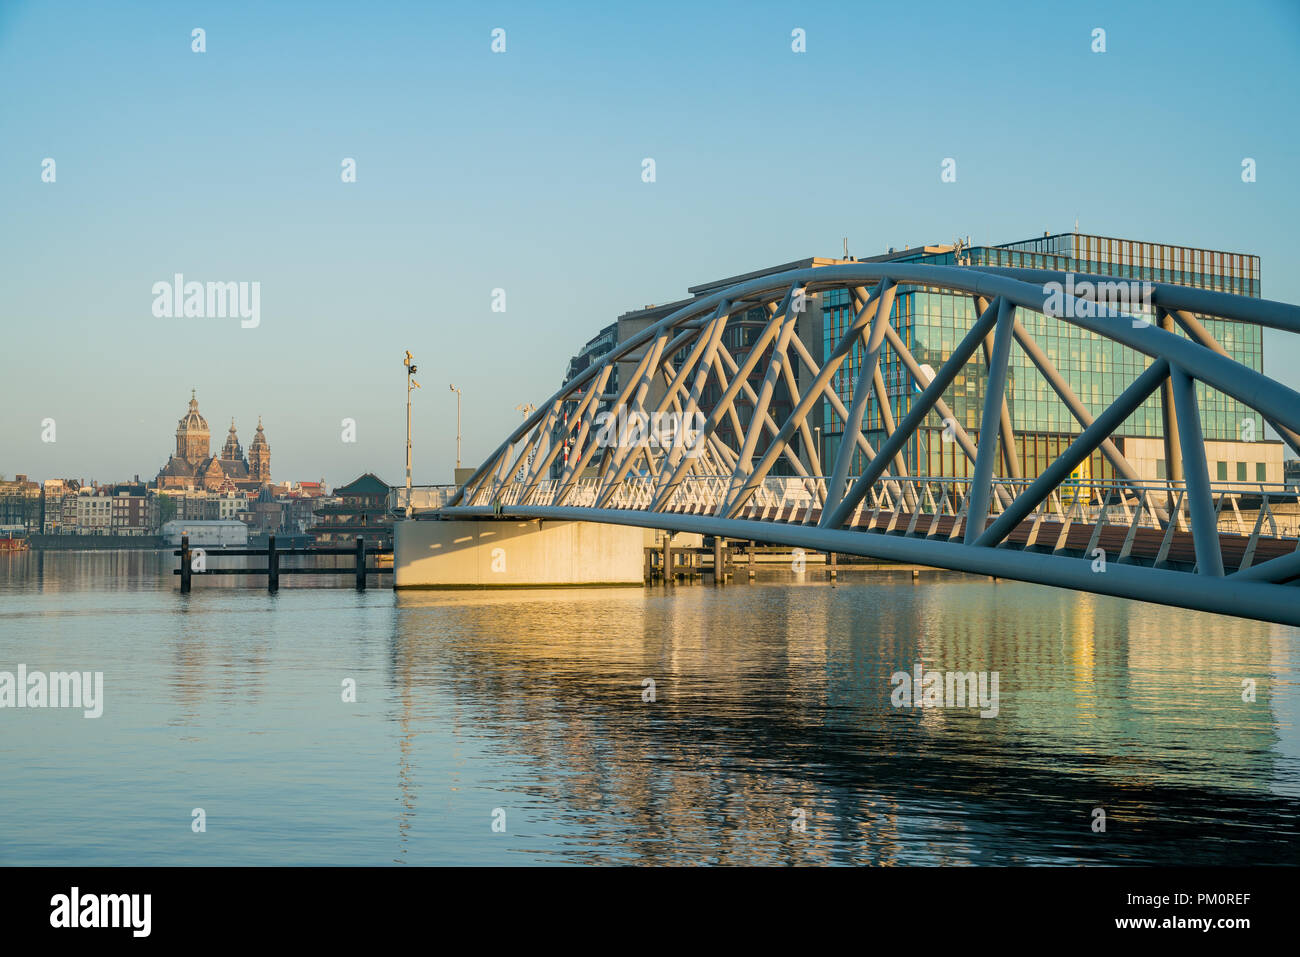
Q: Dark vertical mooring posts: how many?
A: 3